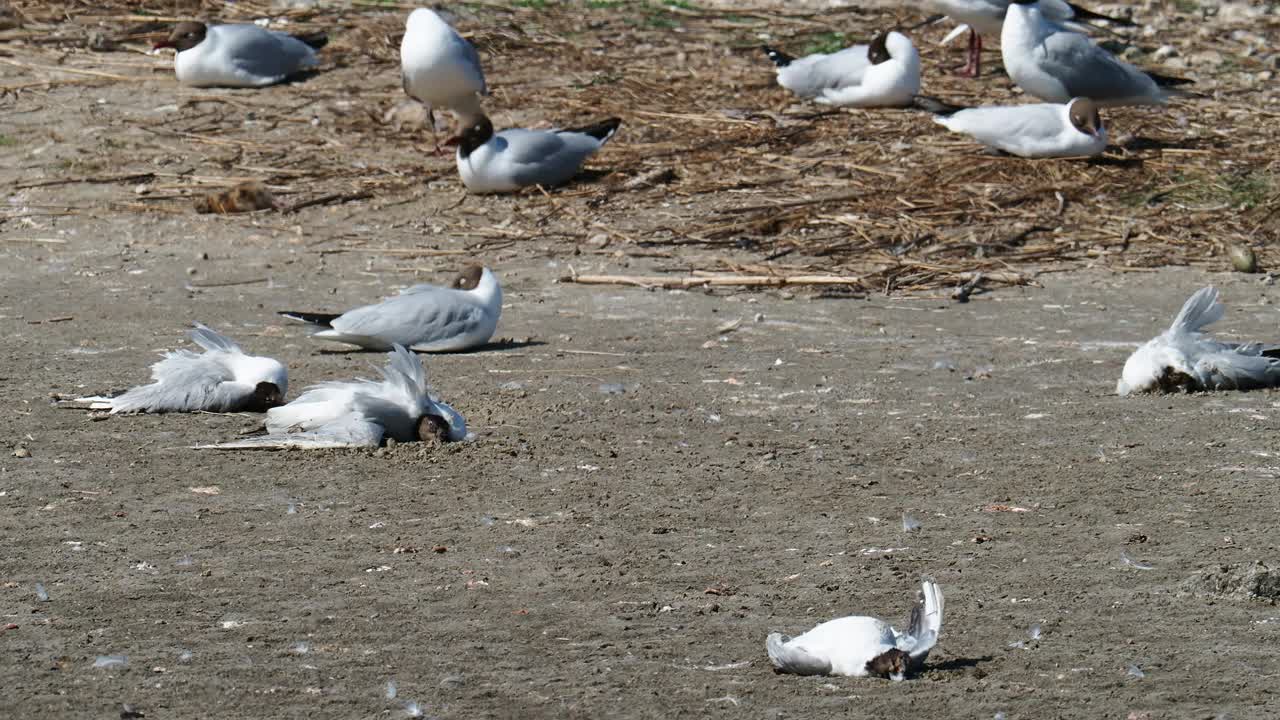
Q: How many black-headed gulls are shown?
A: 12